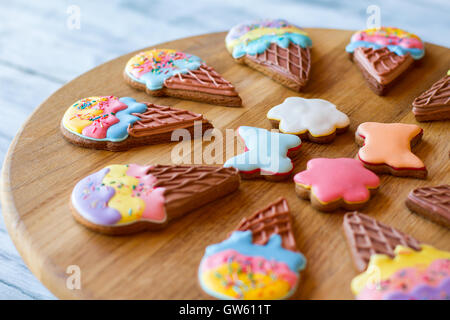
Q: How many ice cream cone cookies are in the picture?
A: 9